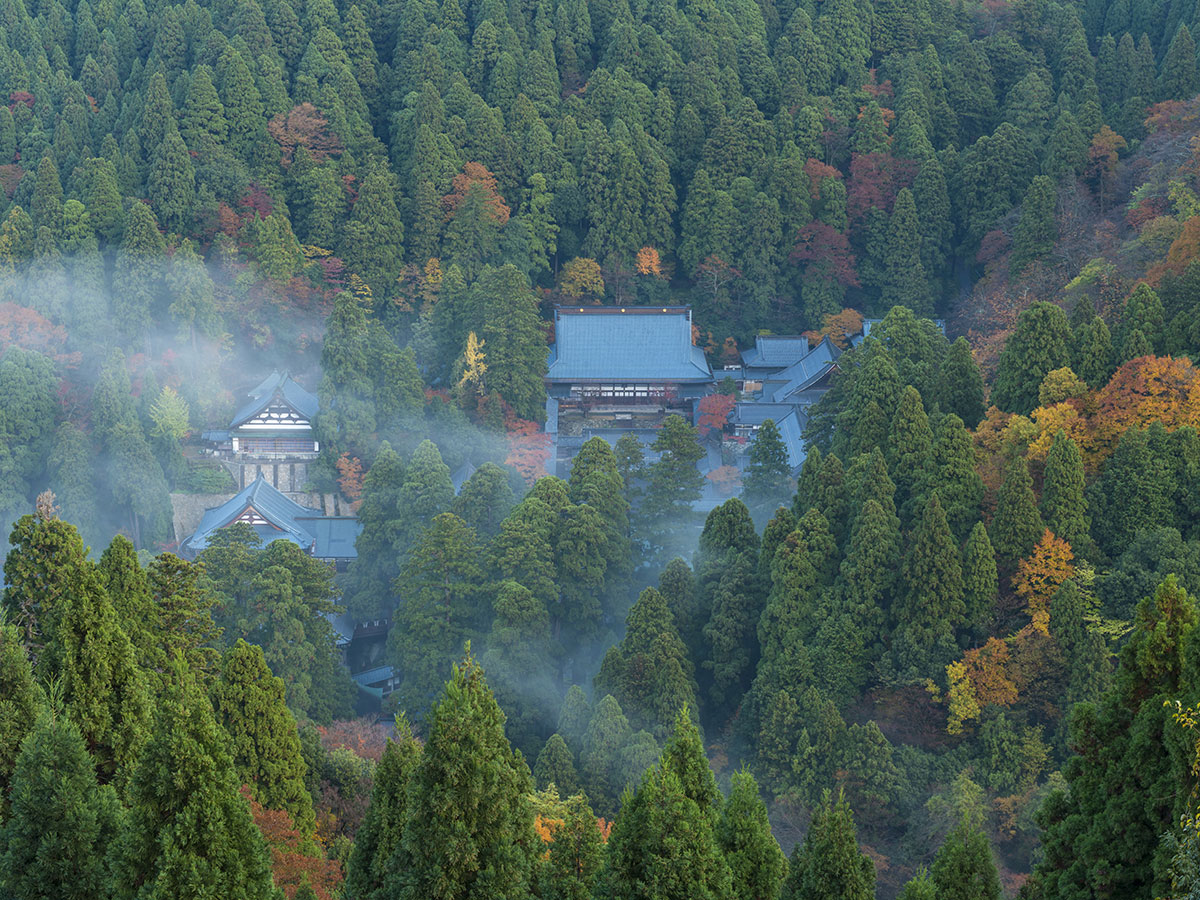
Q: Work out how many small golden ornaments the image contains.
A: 3